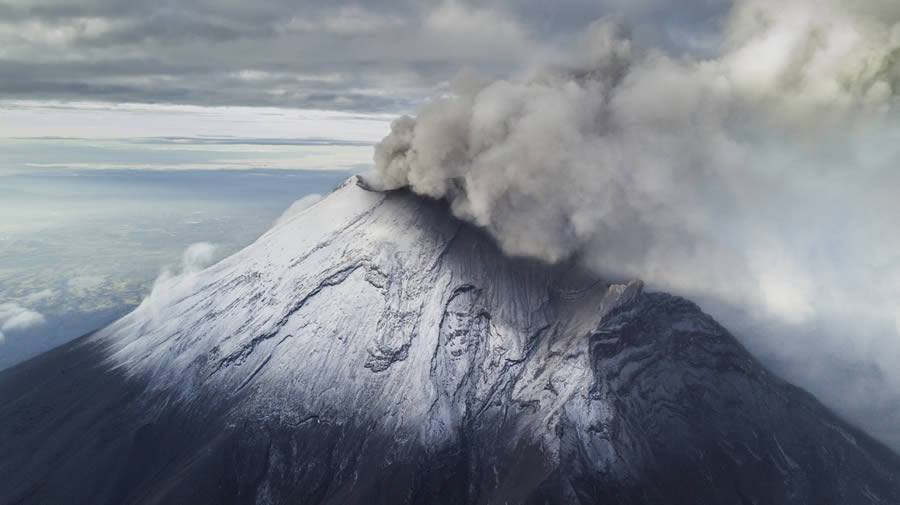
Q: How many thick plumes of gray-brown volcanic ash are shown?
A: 1